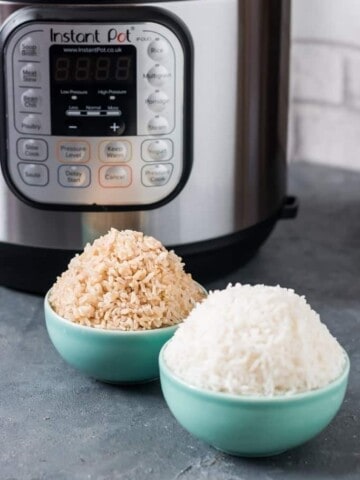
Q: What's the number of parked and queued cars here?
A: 0